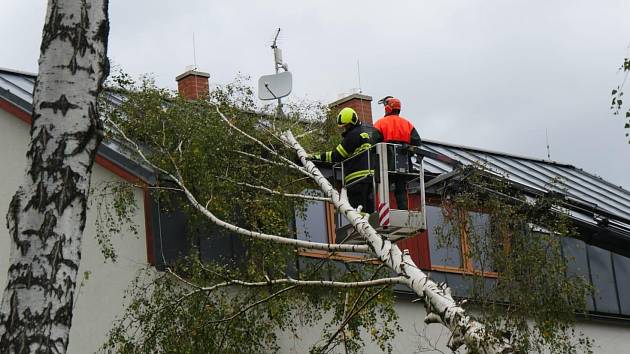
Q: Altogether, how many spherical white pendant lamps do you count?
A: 0